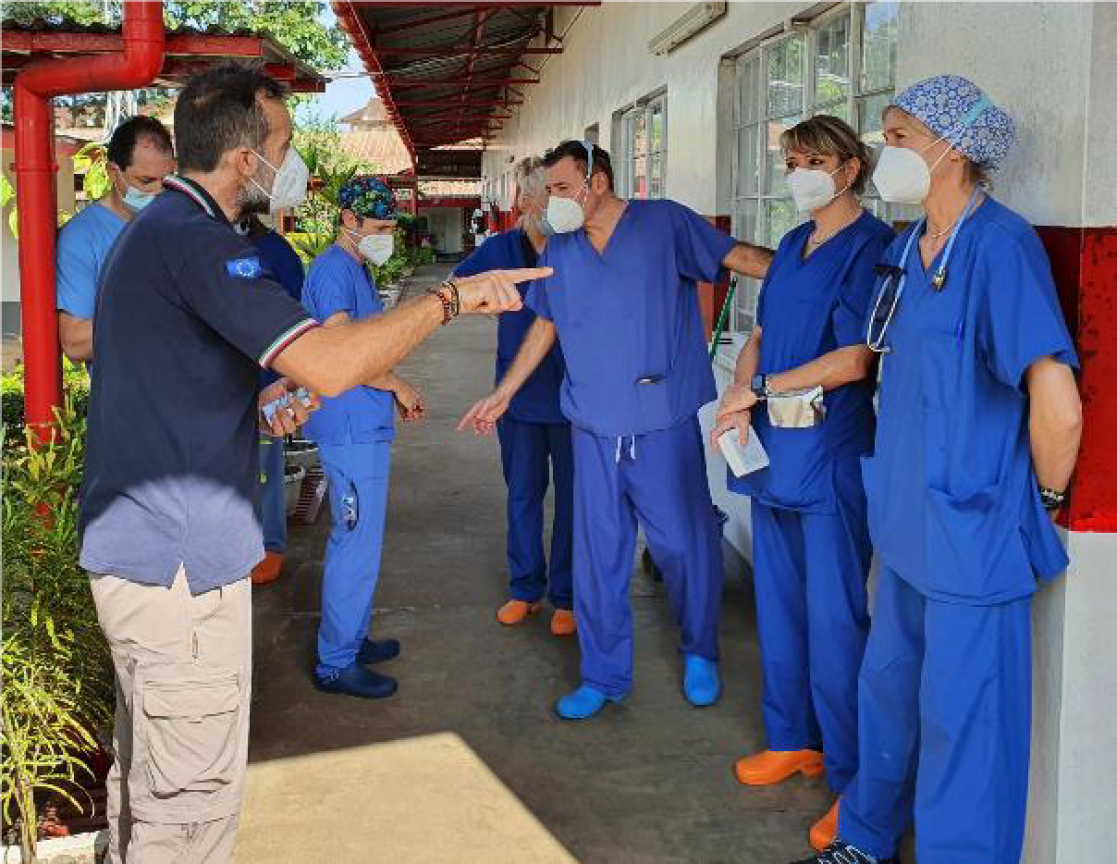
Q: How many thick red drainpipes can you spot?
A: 1